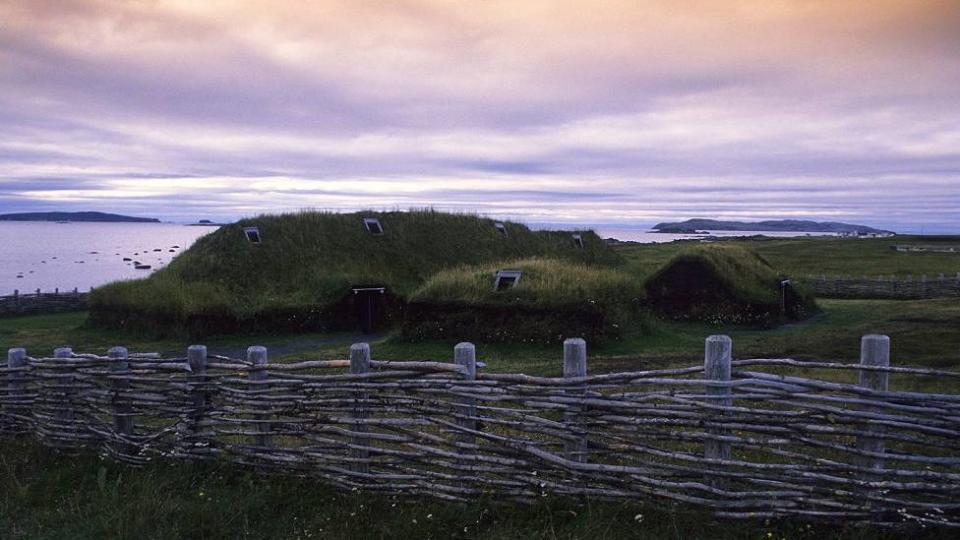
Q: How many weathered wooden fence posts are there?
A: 10